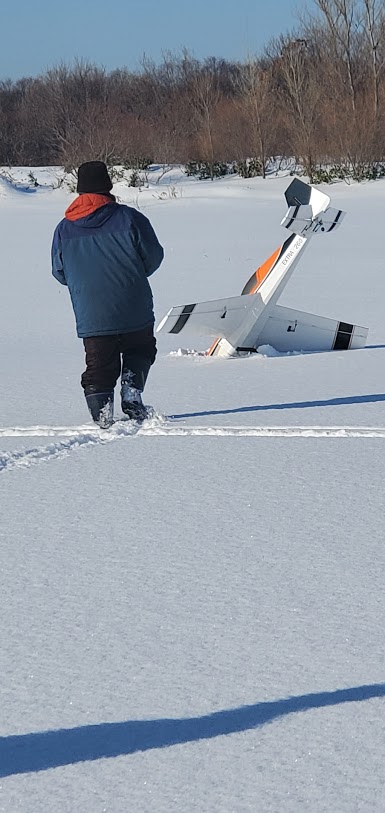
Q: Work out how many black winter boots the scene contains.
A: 2